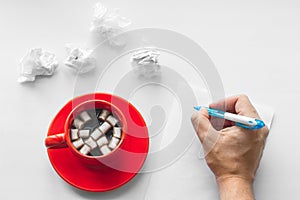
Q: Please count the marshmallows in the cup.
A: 15